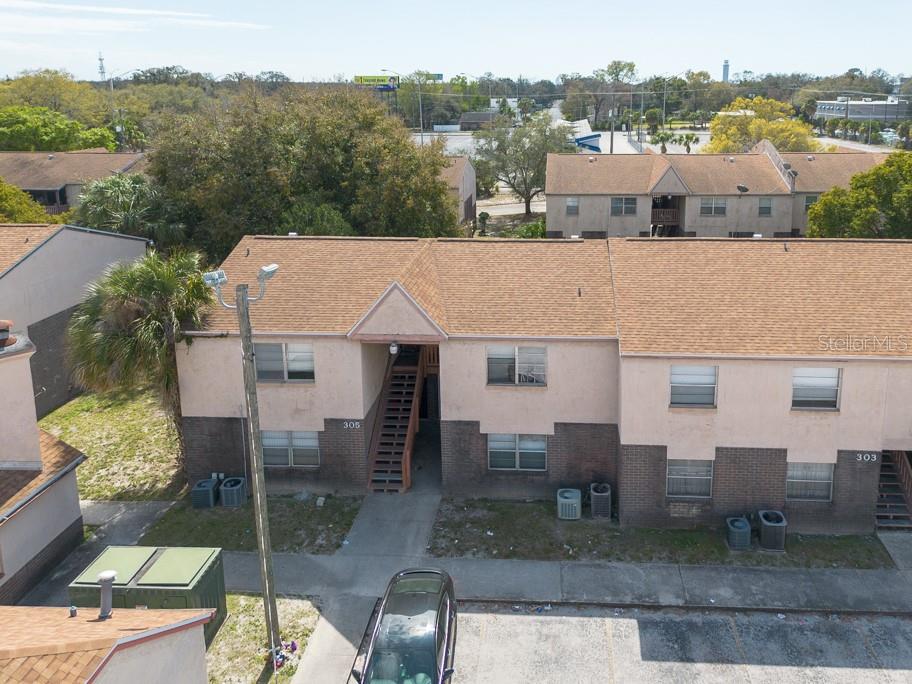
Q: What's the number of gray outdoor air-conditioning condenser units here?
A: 6